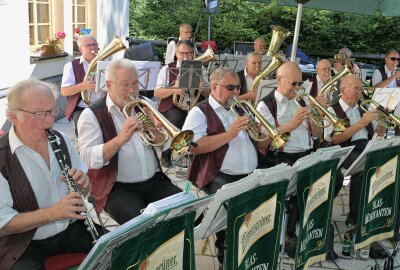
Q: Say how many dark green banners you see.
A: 4